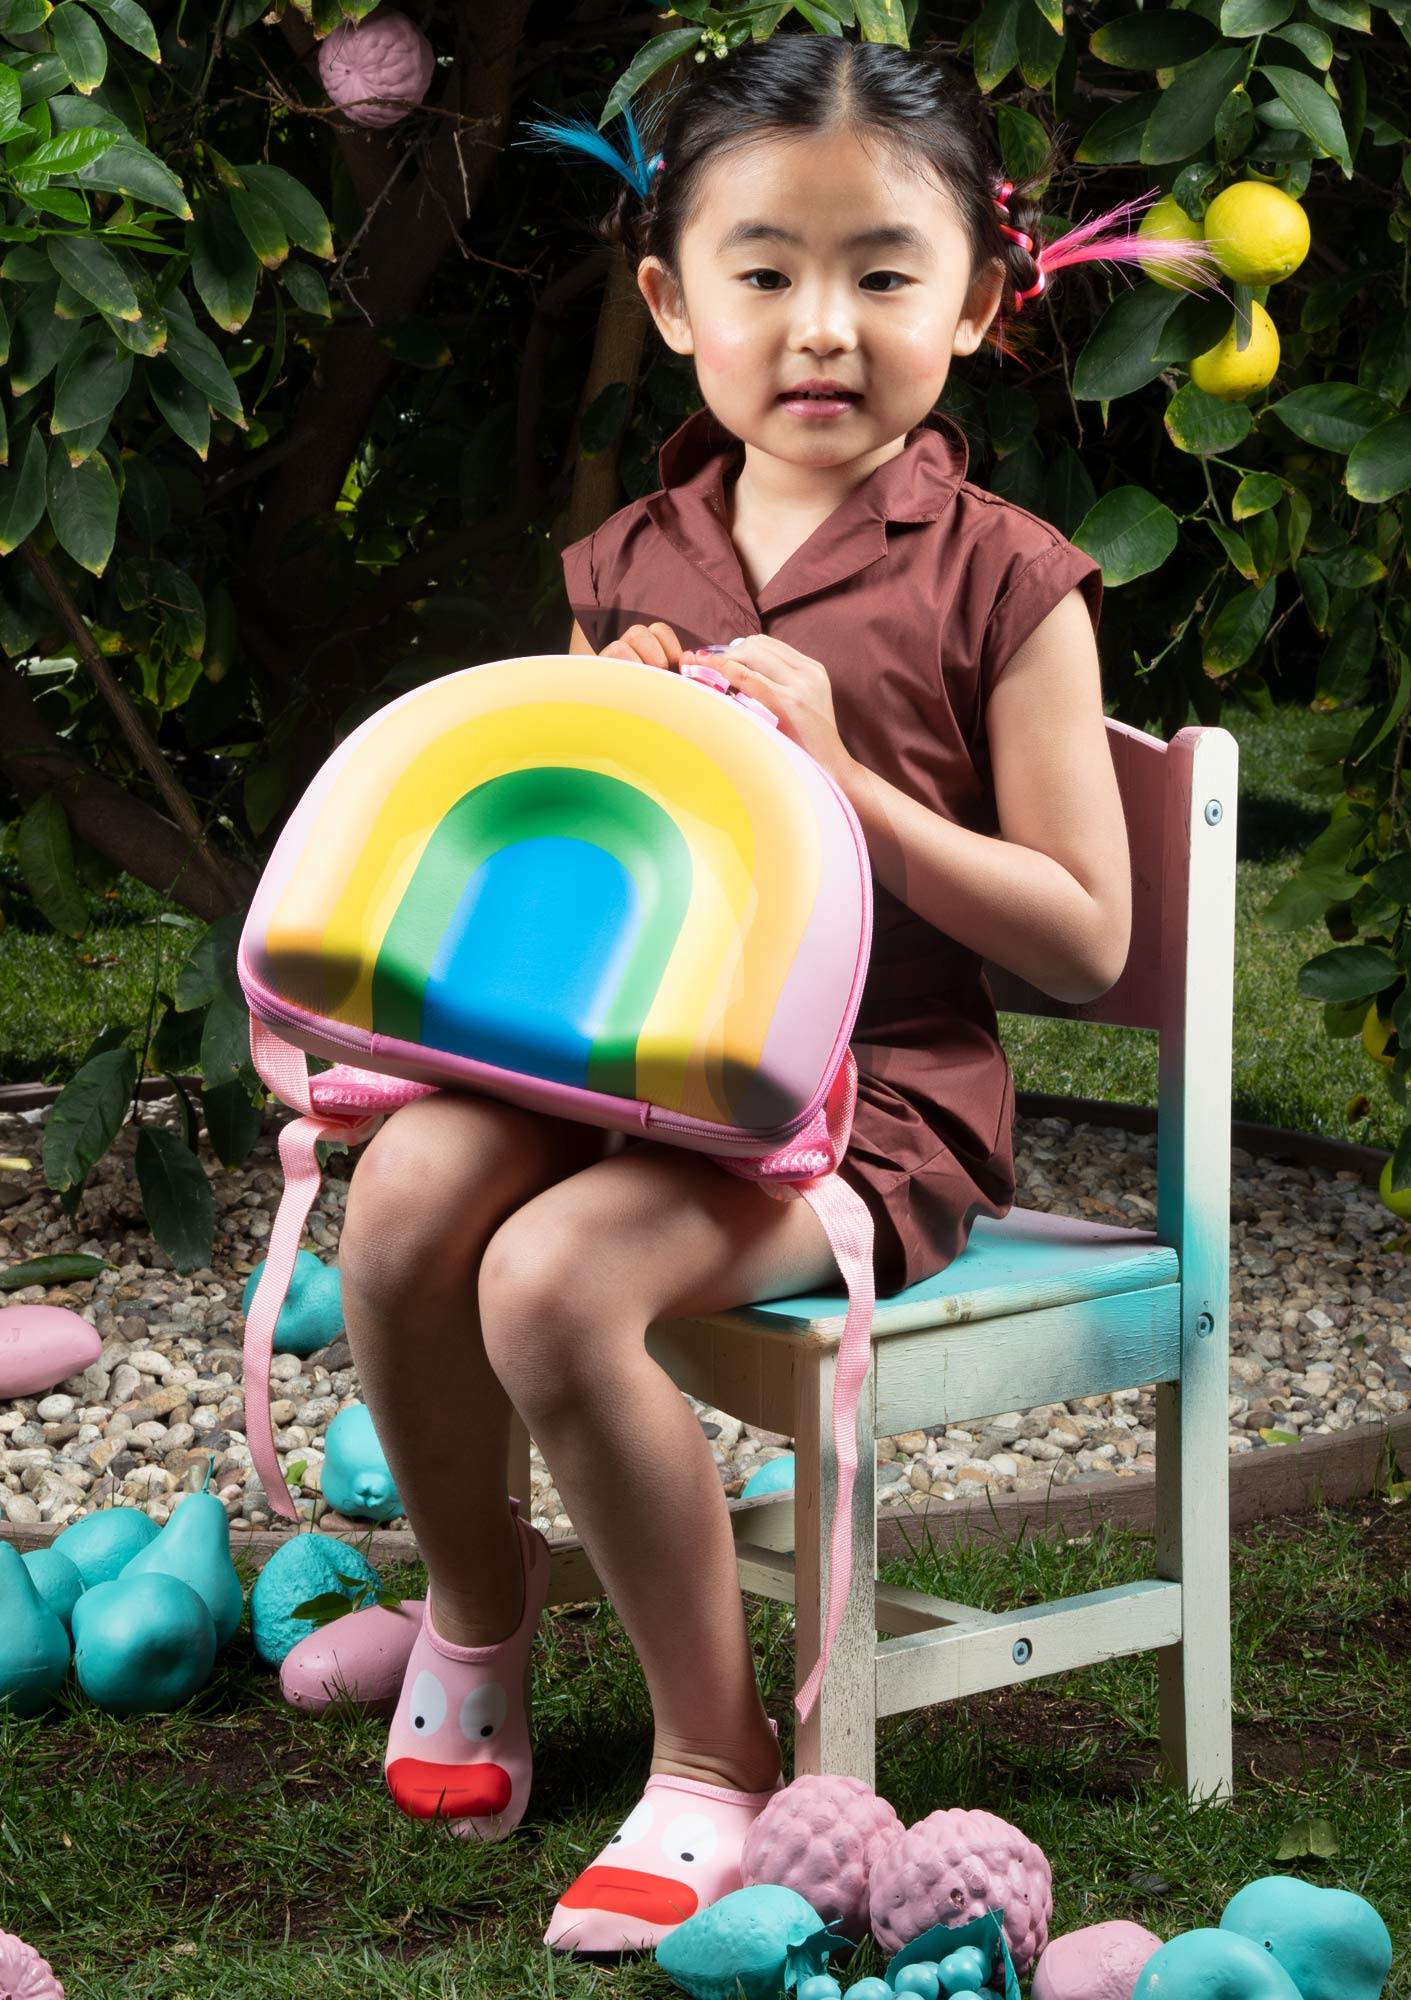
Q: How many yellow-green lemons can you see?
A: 5